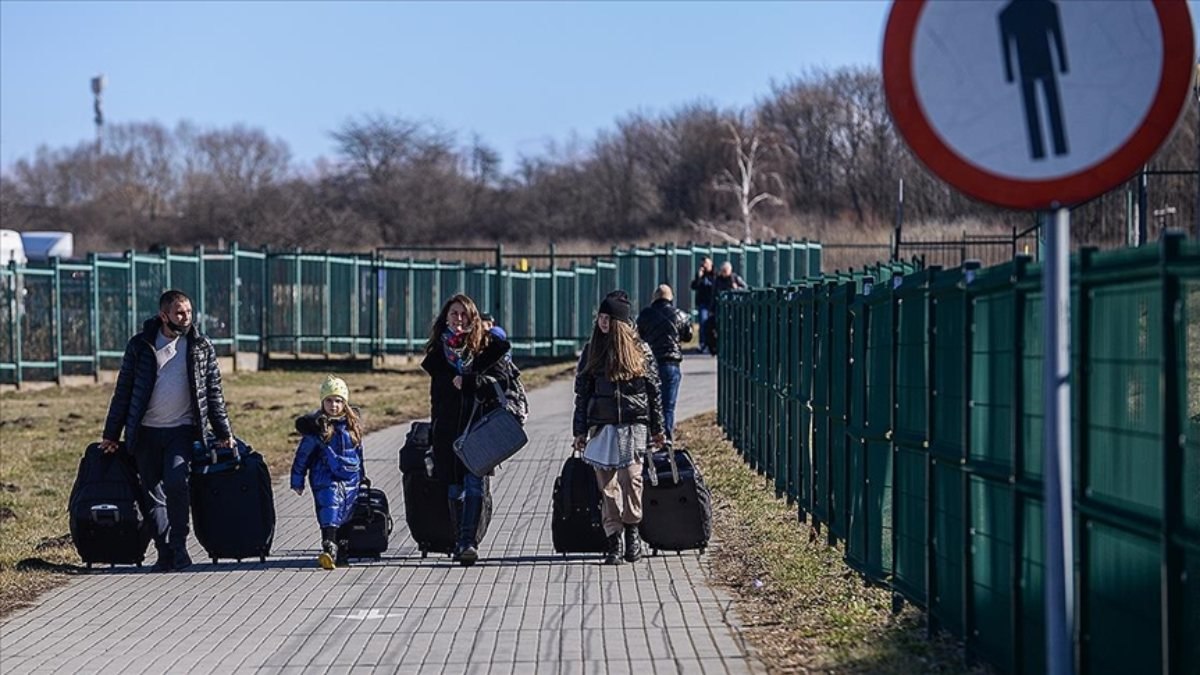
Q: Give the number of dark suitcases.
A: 6